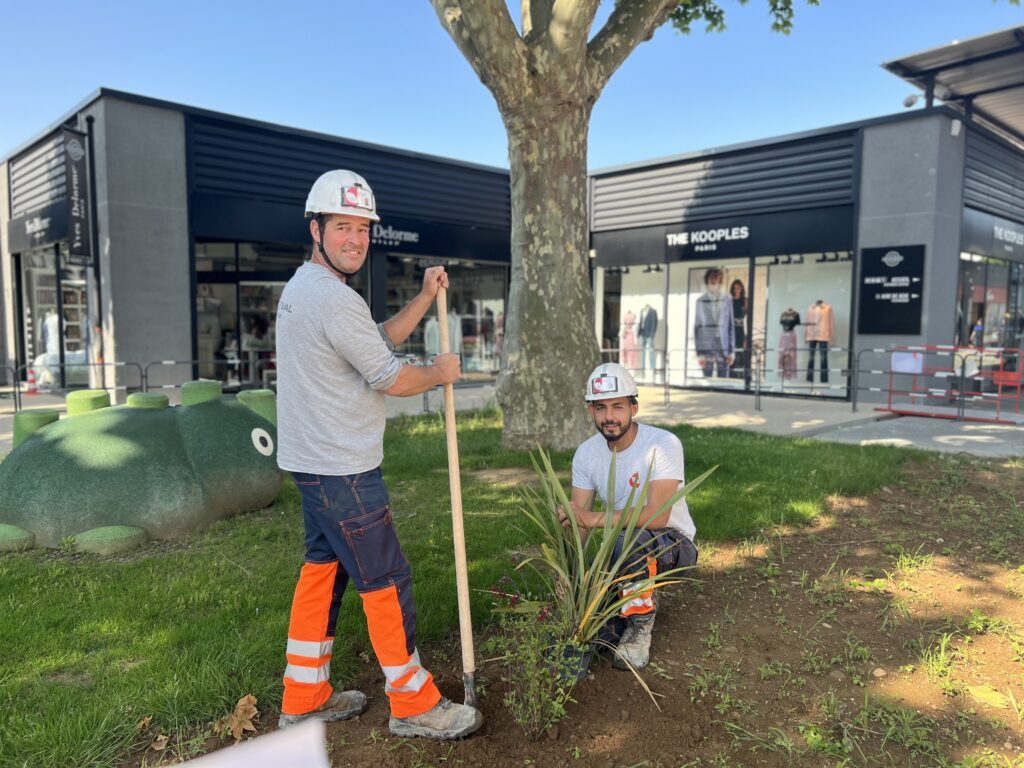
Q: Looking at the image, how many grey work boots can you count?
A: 3